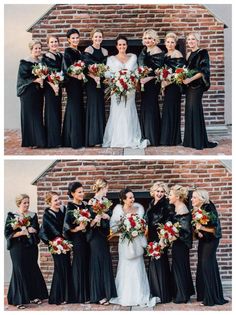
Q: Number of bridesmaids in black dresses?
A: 7